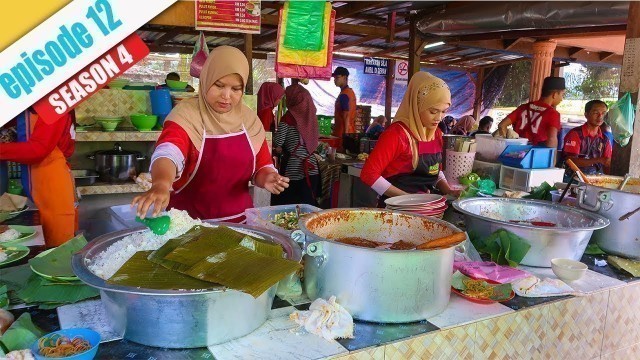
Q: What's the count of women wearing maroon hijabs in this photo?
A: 2